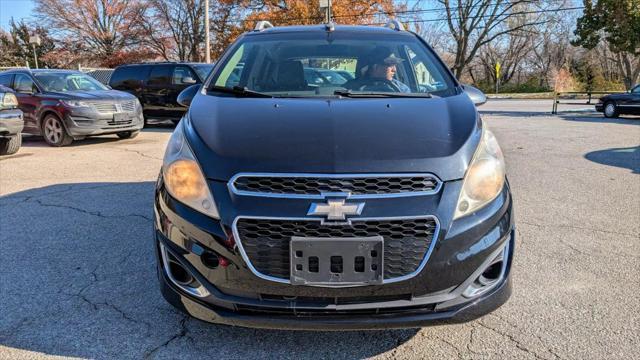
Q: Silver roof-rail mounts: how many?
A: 2